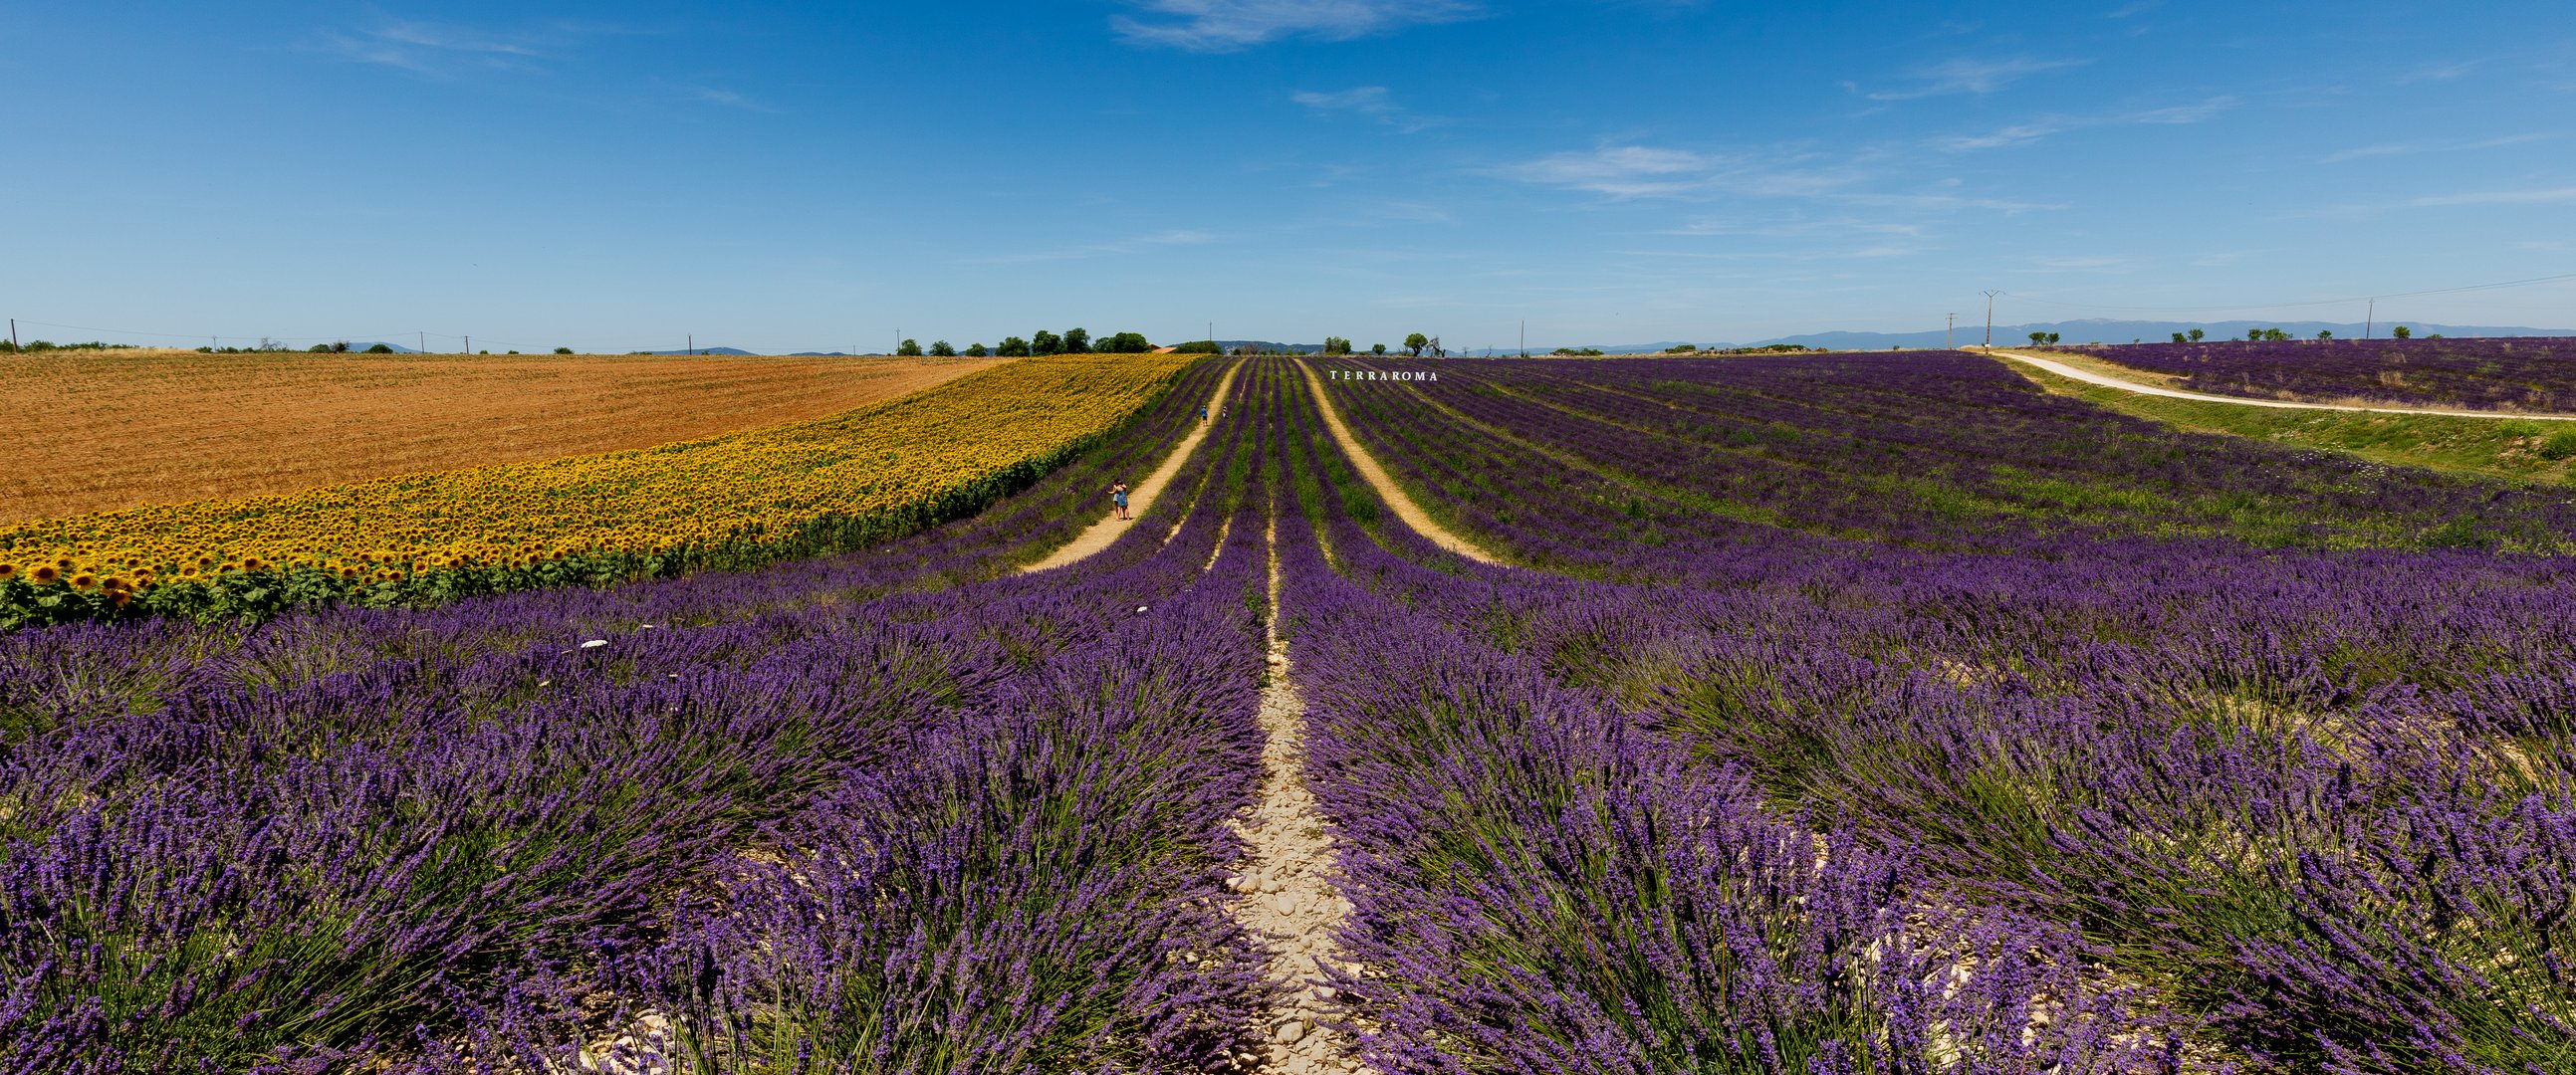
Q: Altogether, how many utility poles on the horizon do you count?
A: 12